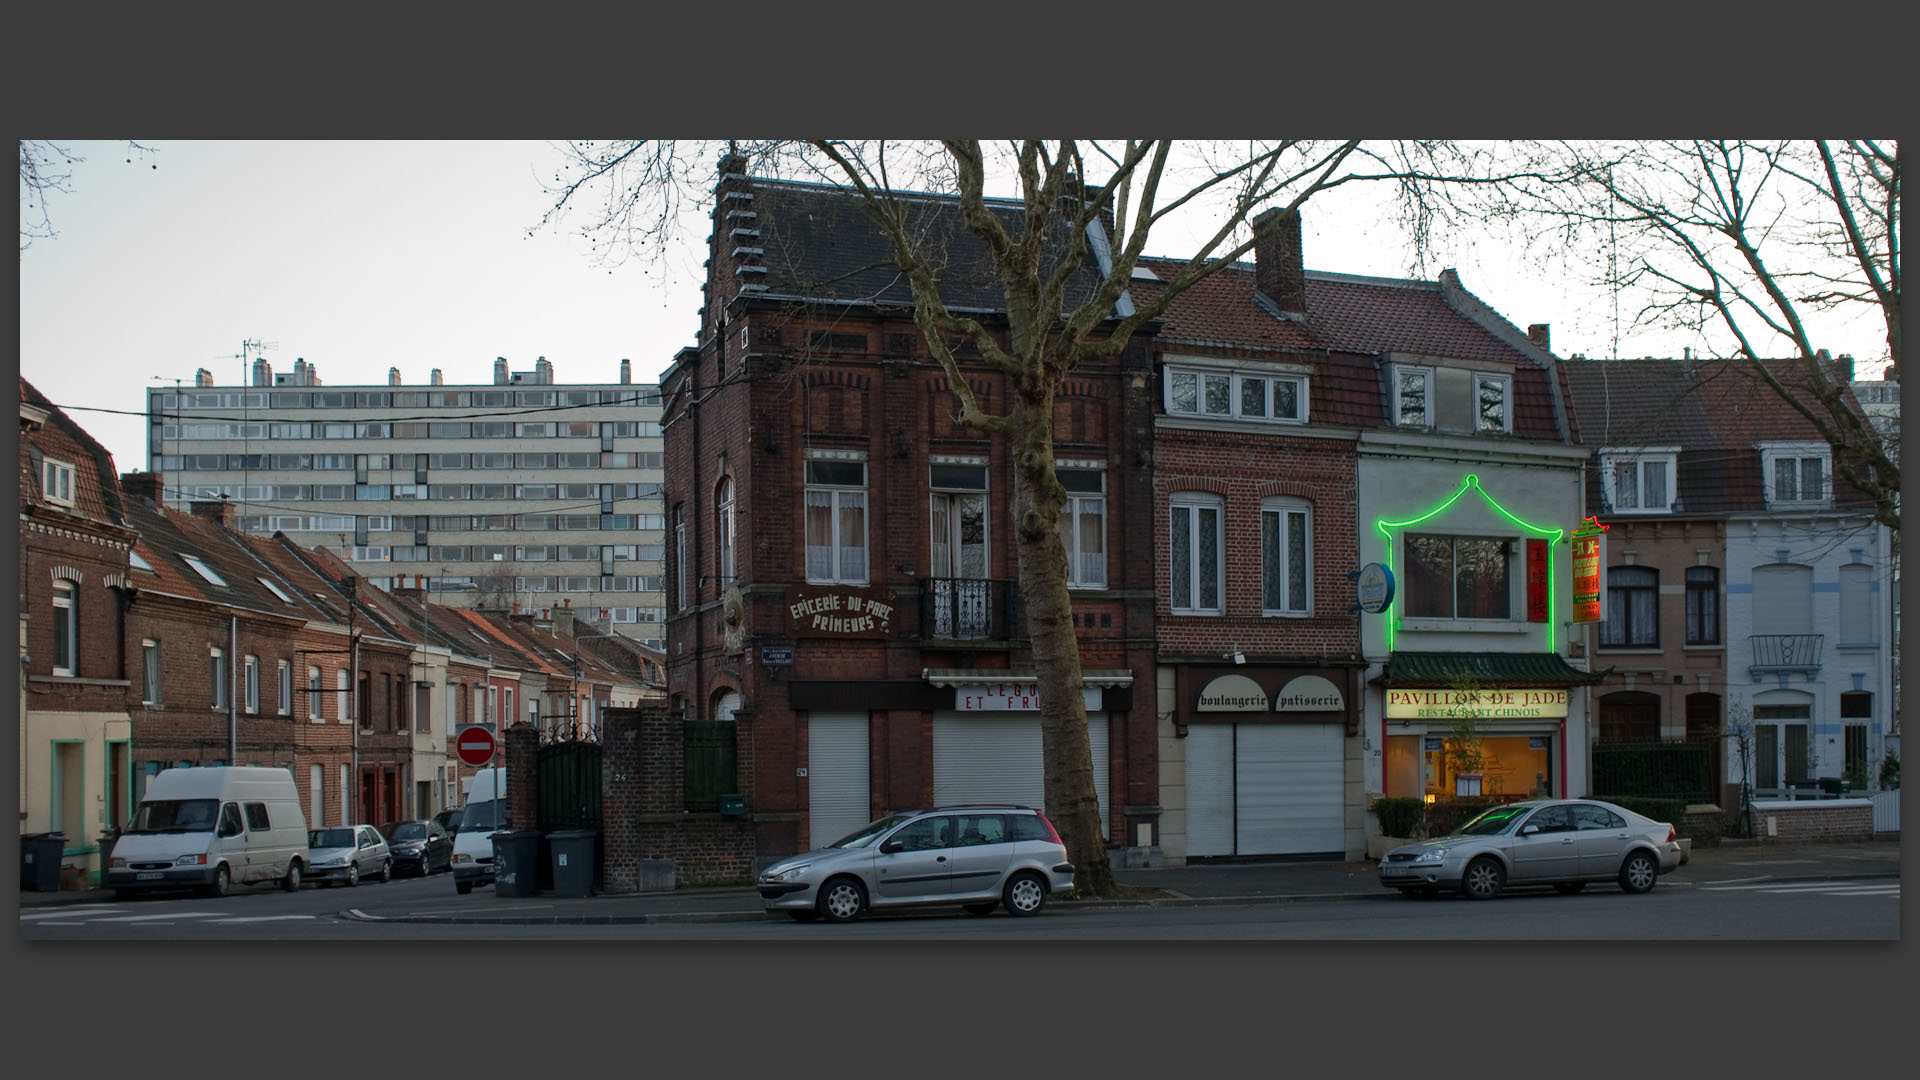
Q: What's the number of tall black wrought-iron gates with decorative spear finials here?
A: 1